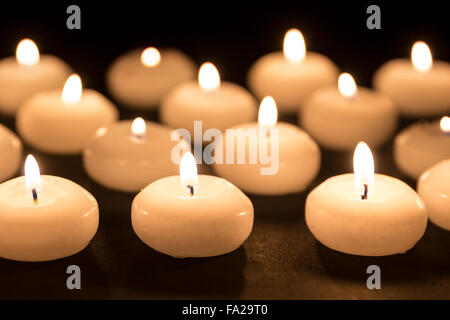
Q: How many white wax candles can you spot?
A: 15